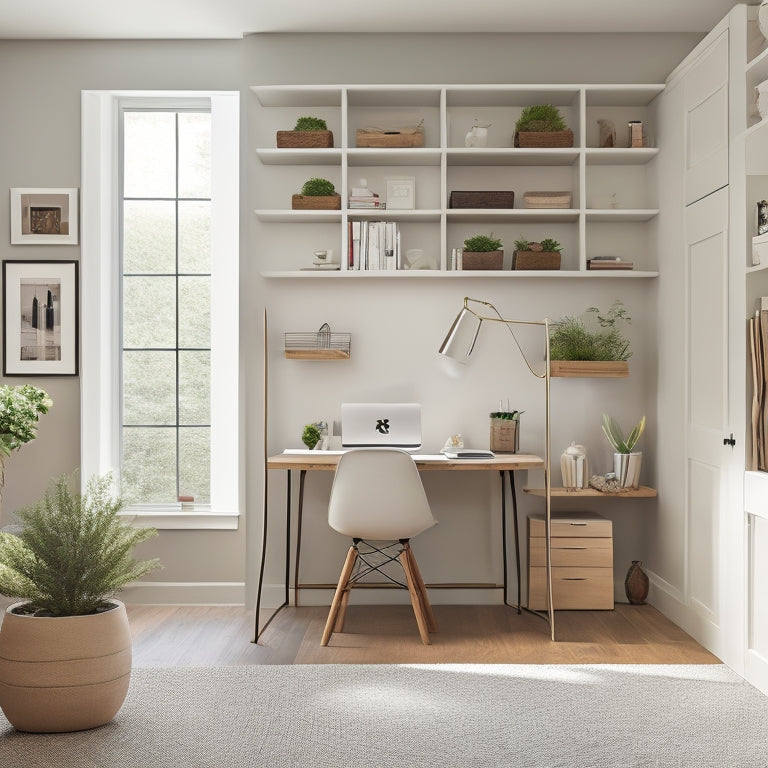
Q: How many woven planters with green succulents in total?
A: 5